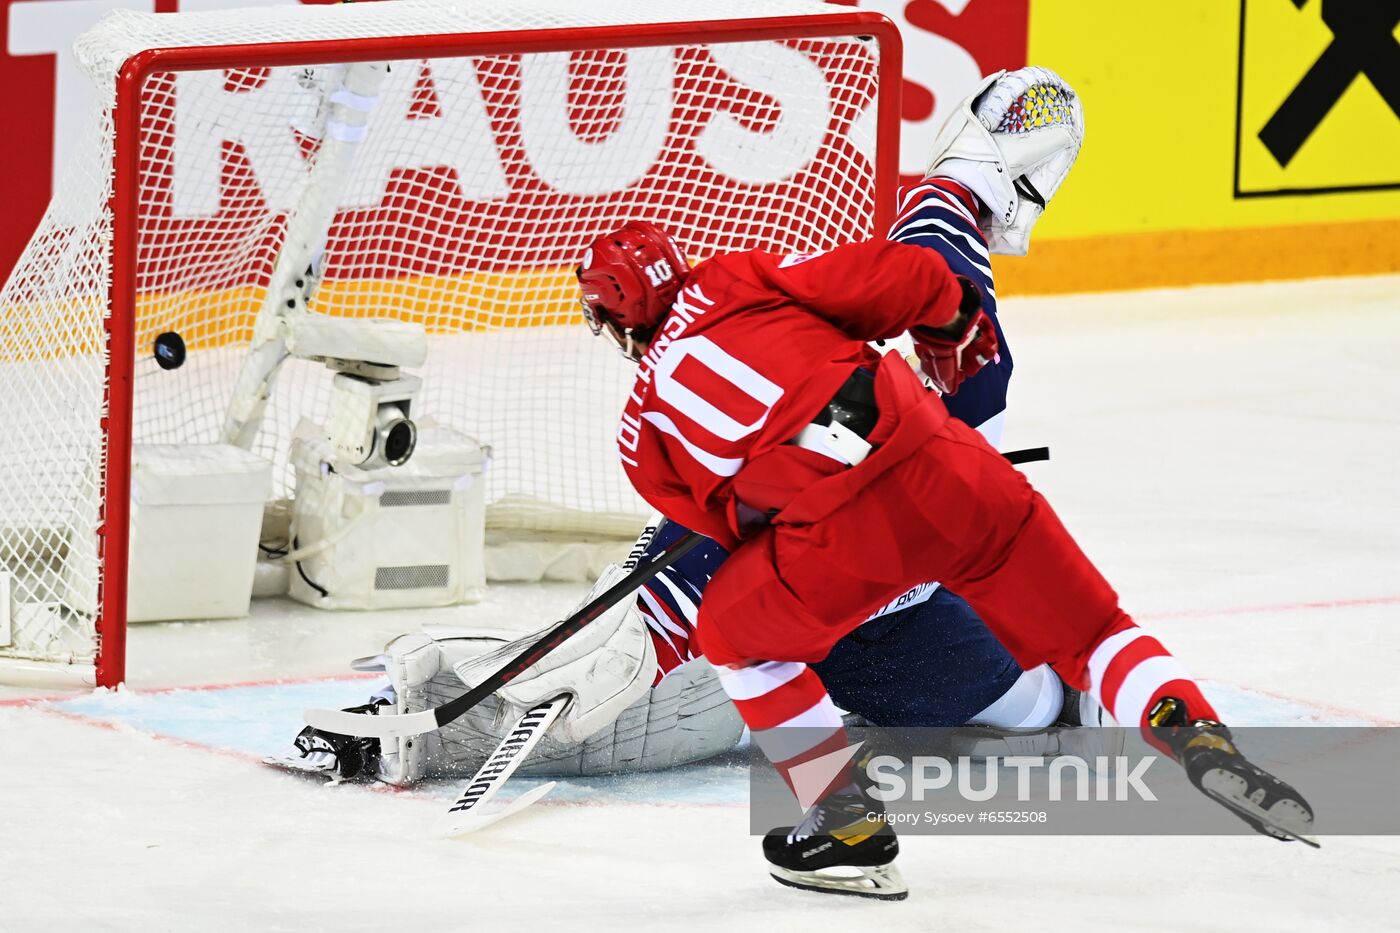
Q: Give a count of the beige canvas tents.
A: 0